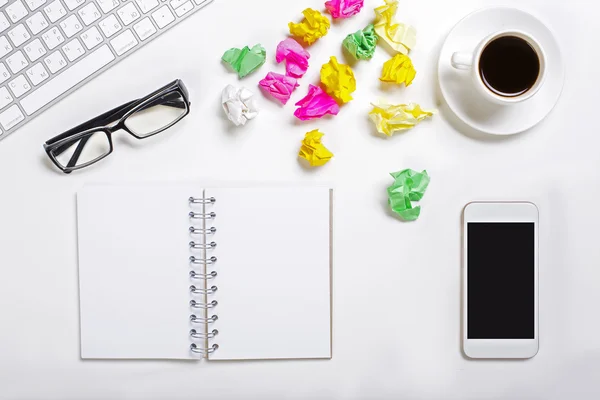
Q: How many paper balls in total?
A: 14